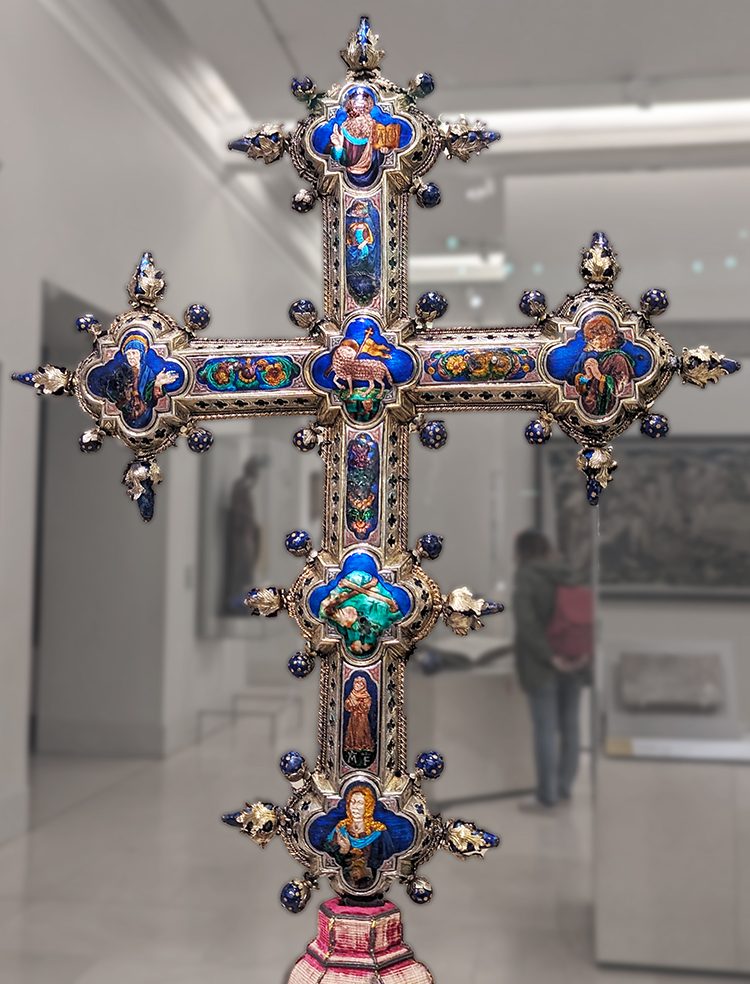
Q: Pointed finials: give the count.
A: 13